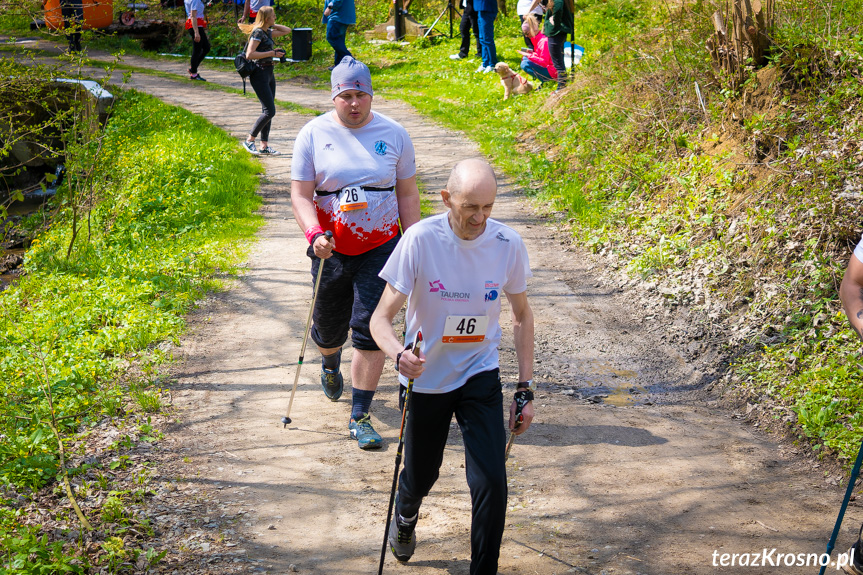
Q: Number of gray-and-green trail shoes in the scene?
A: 1